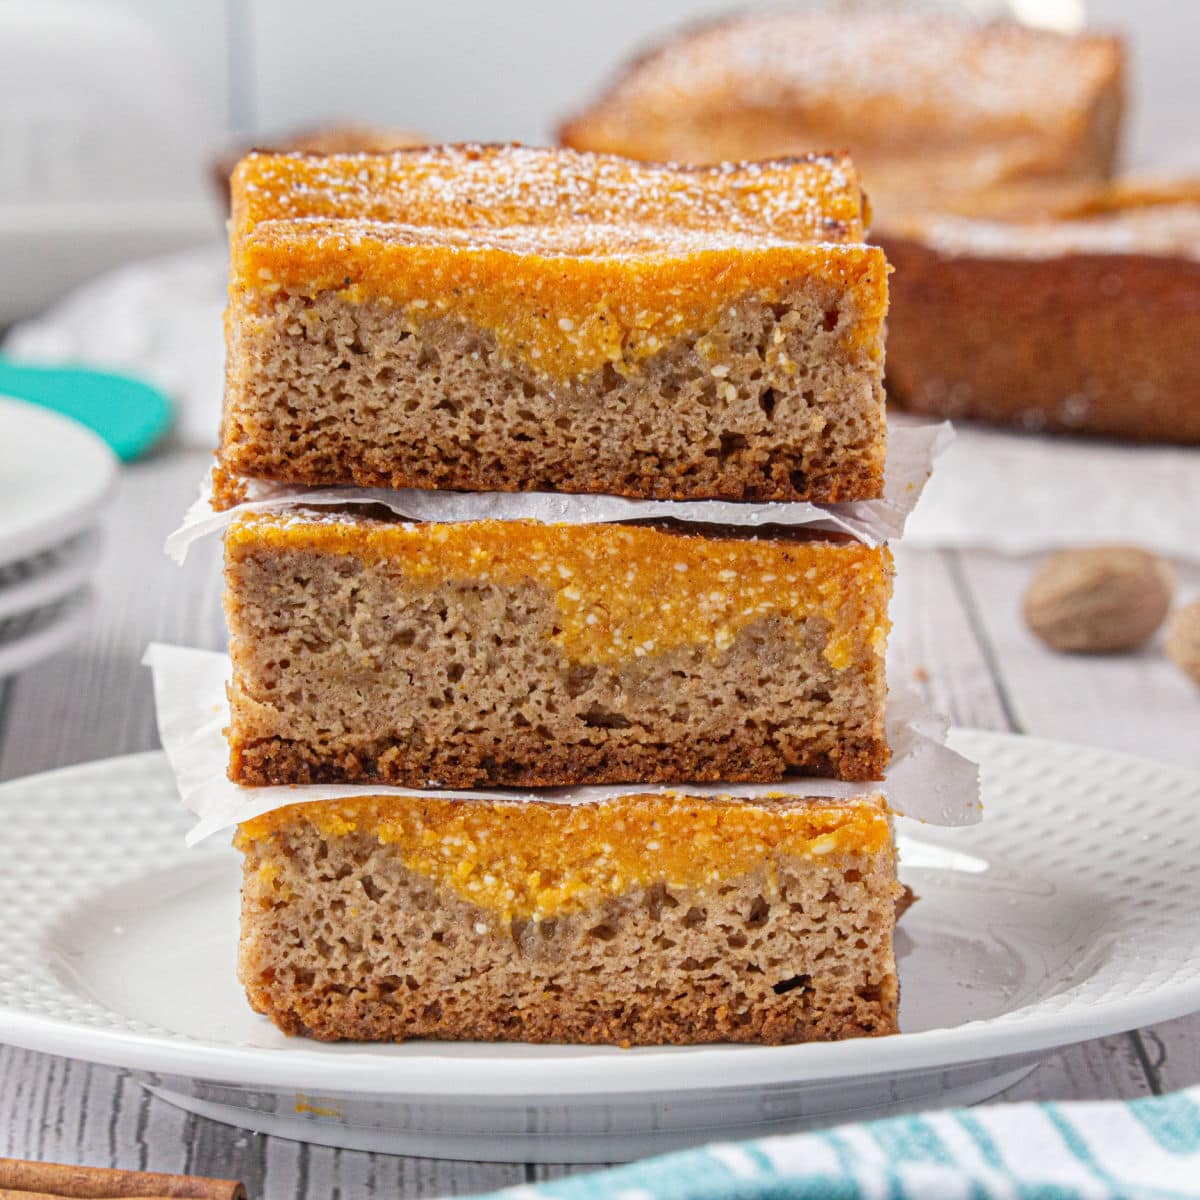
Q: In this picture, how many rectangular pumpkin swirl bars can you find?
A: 3